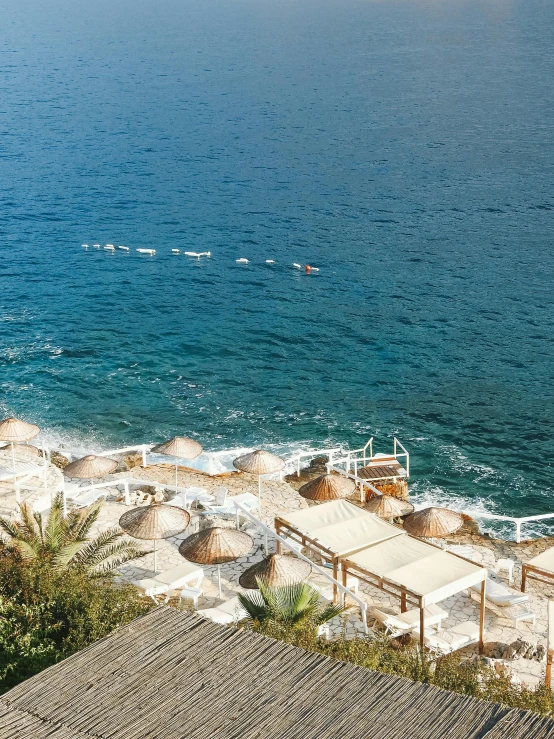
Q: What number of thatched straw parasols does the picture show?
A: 10